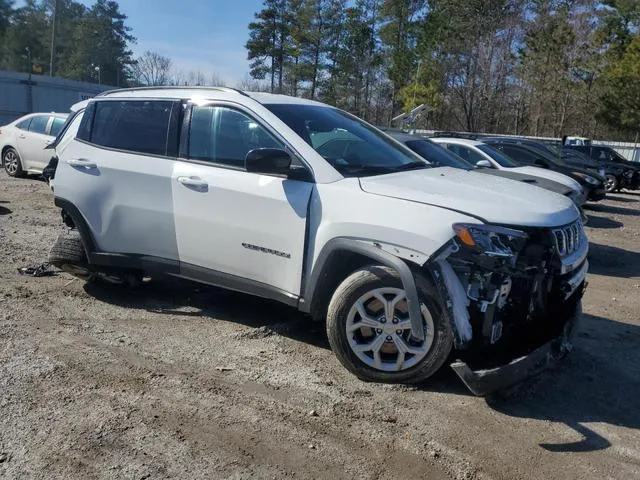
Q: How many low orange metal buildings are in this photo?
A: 0